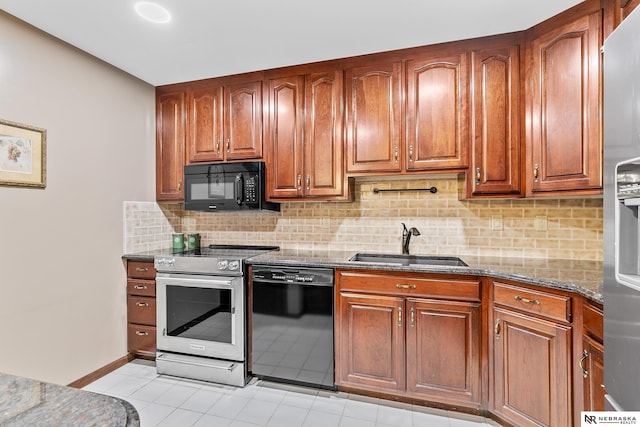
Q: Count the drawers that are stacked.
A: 4